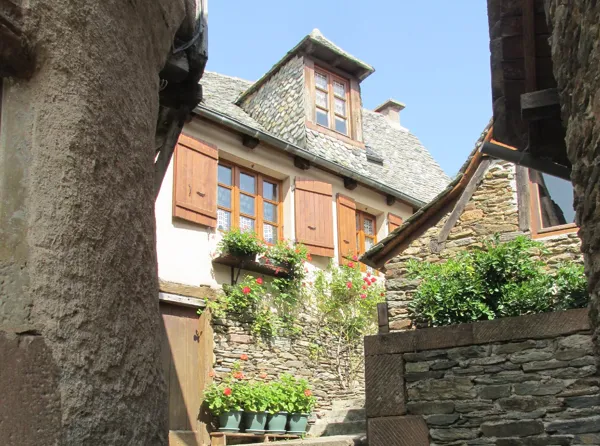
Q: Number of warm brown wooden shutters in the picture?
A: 4